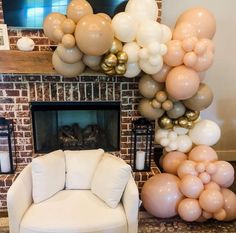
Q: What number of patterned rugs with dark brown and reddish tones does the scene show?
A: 1